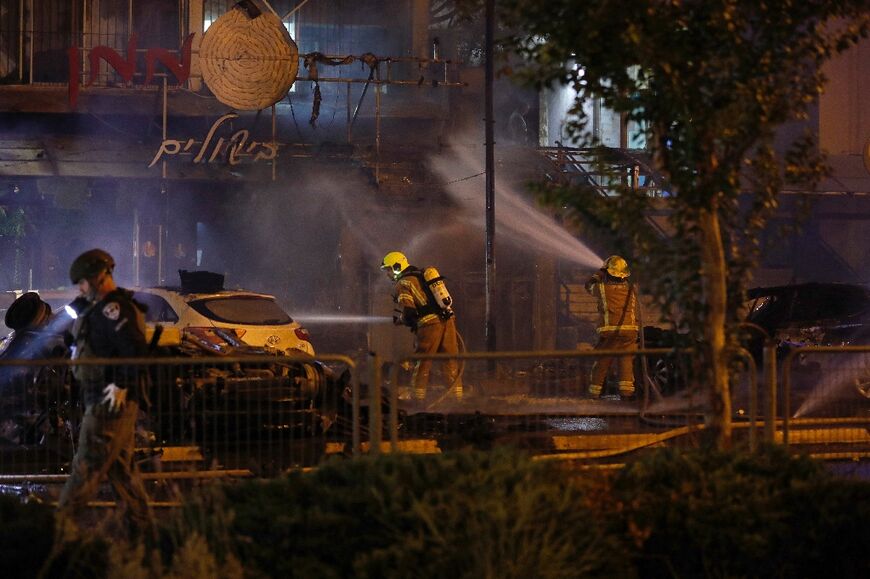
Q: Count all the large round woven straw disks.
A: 1